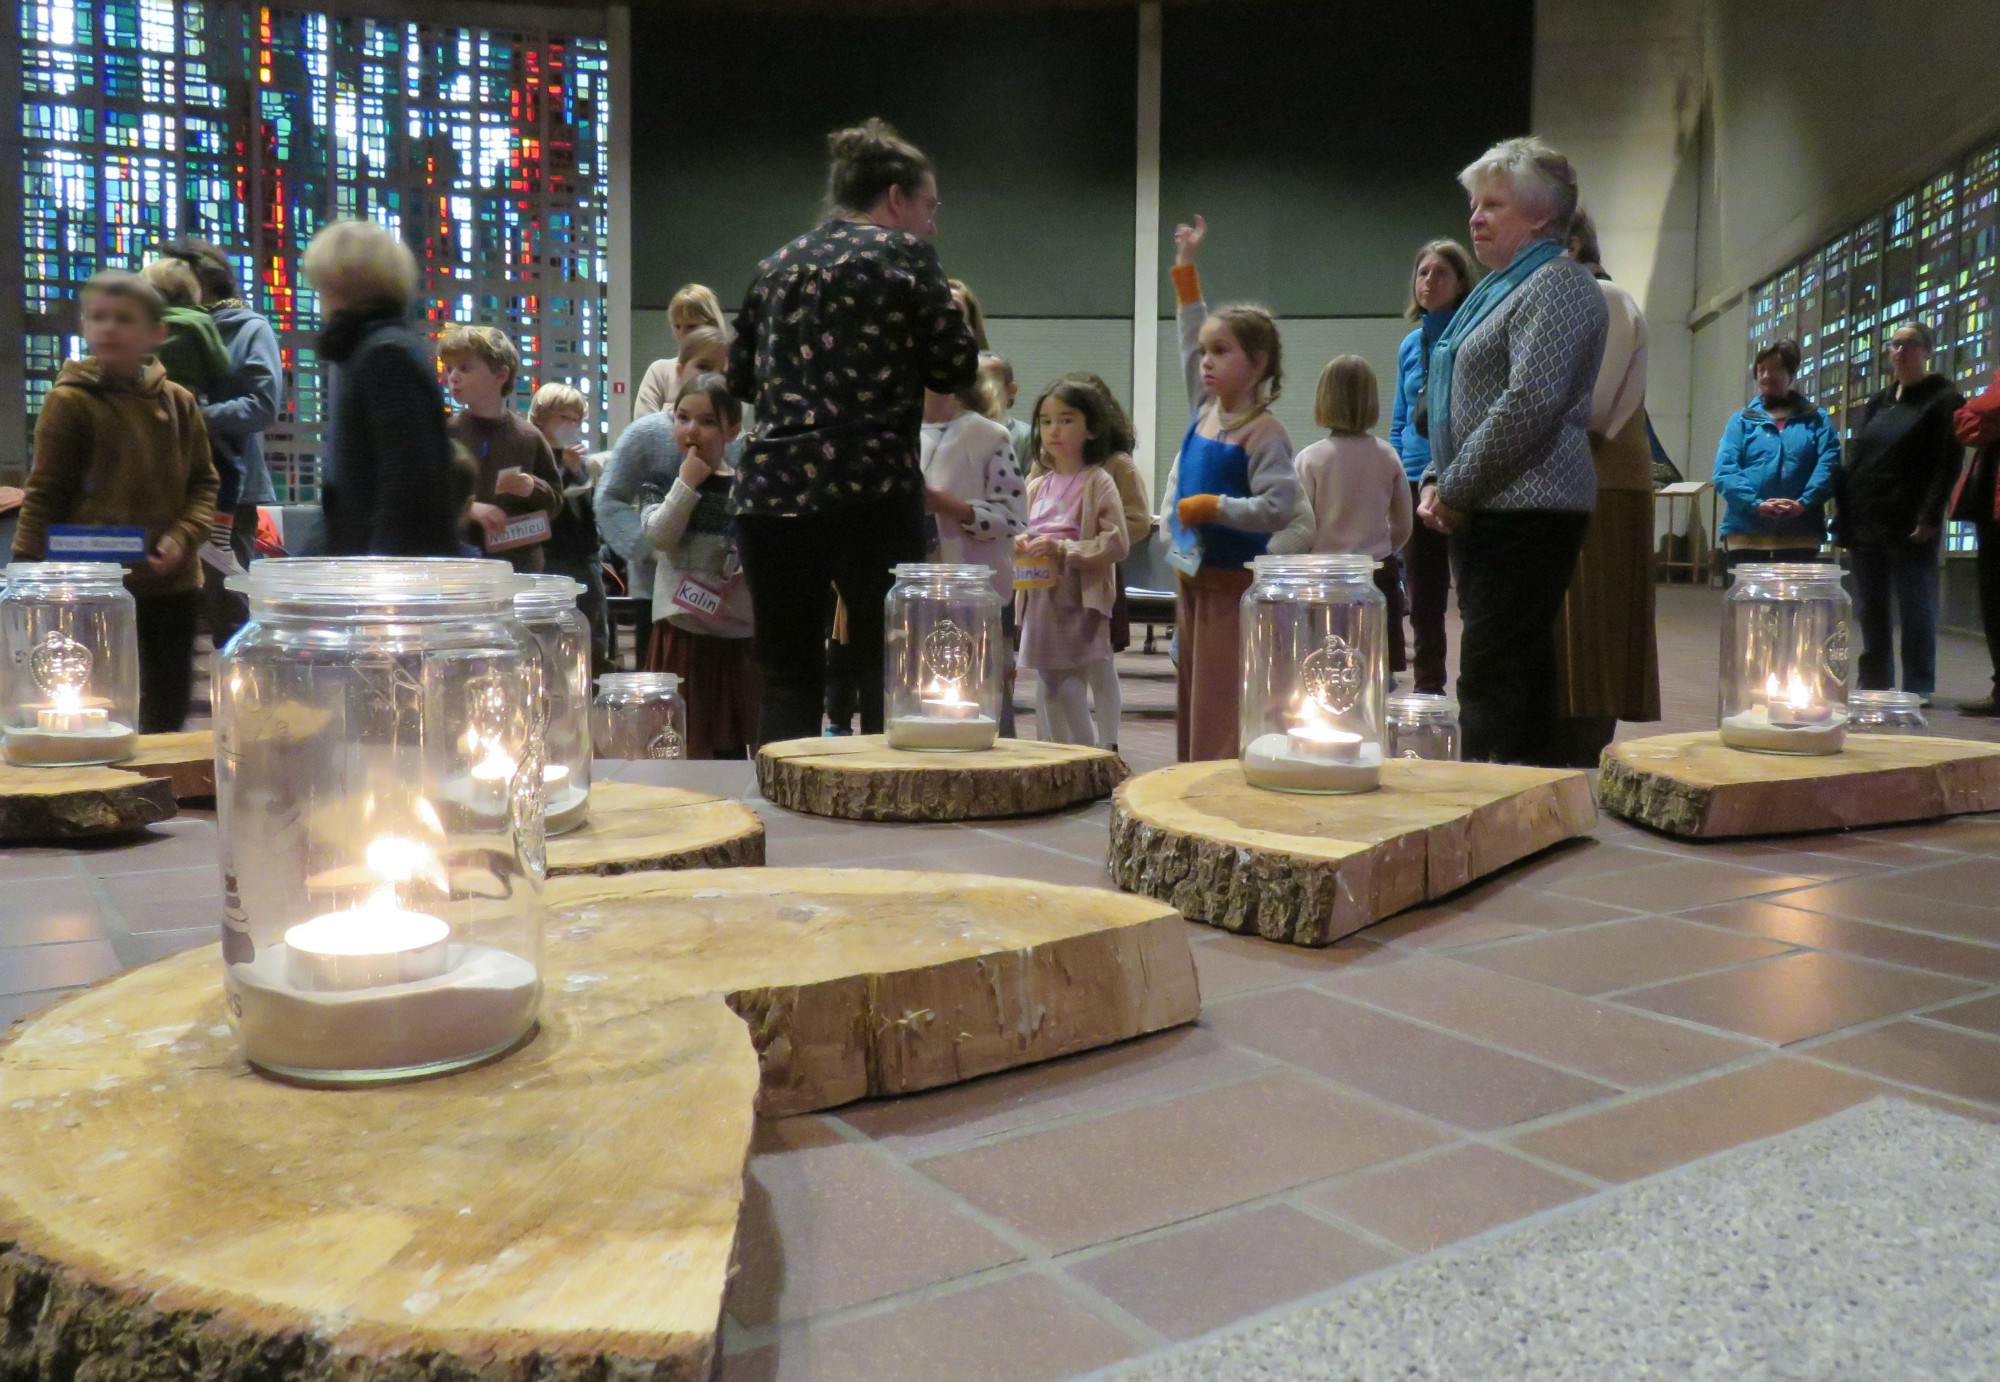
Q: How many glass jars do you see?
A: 9